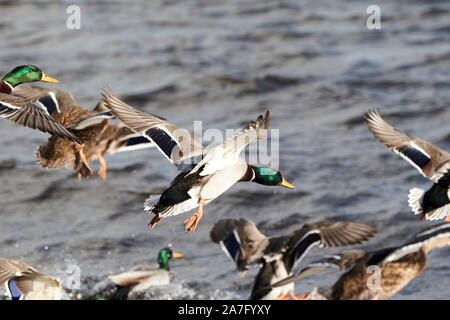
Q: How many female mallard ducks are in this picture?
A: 2